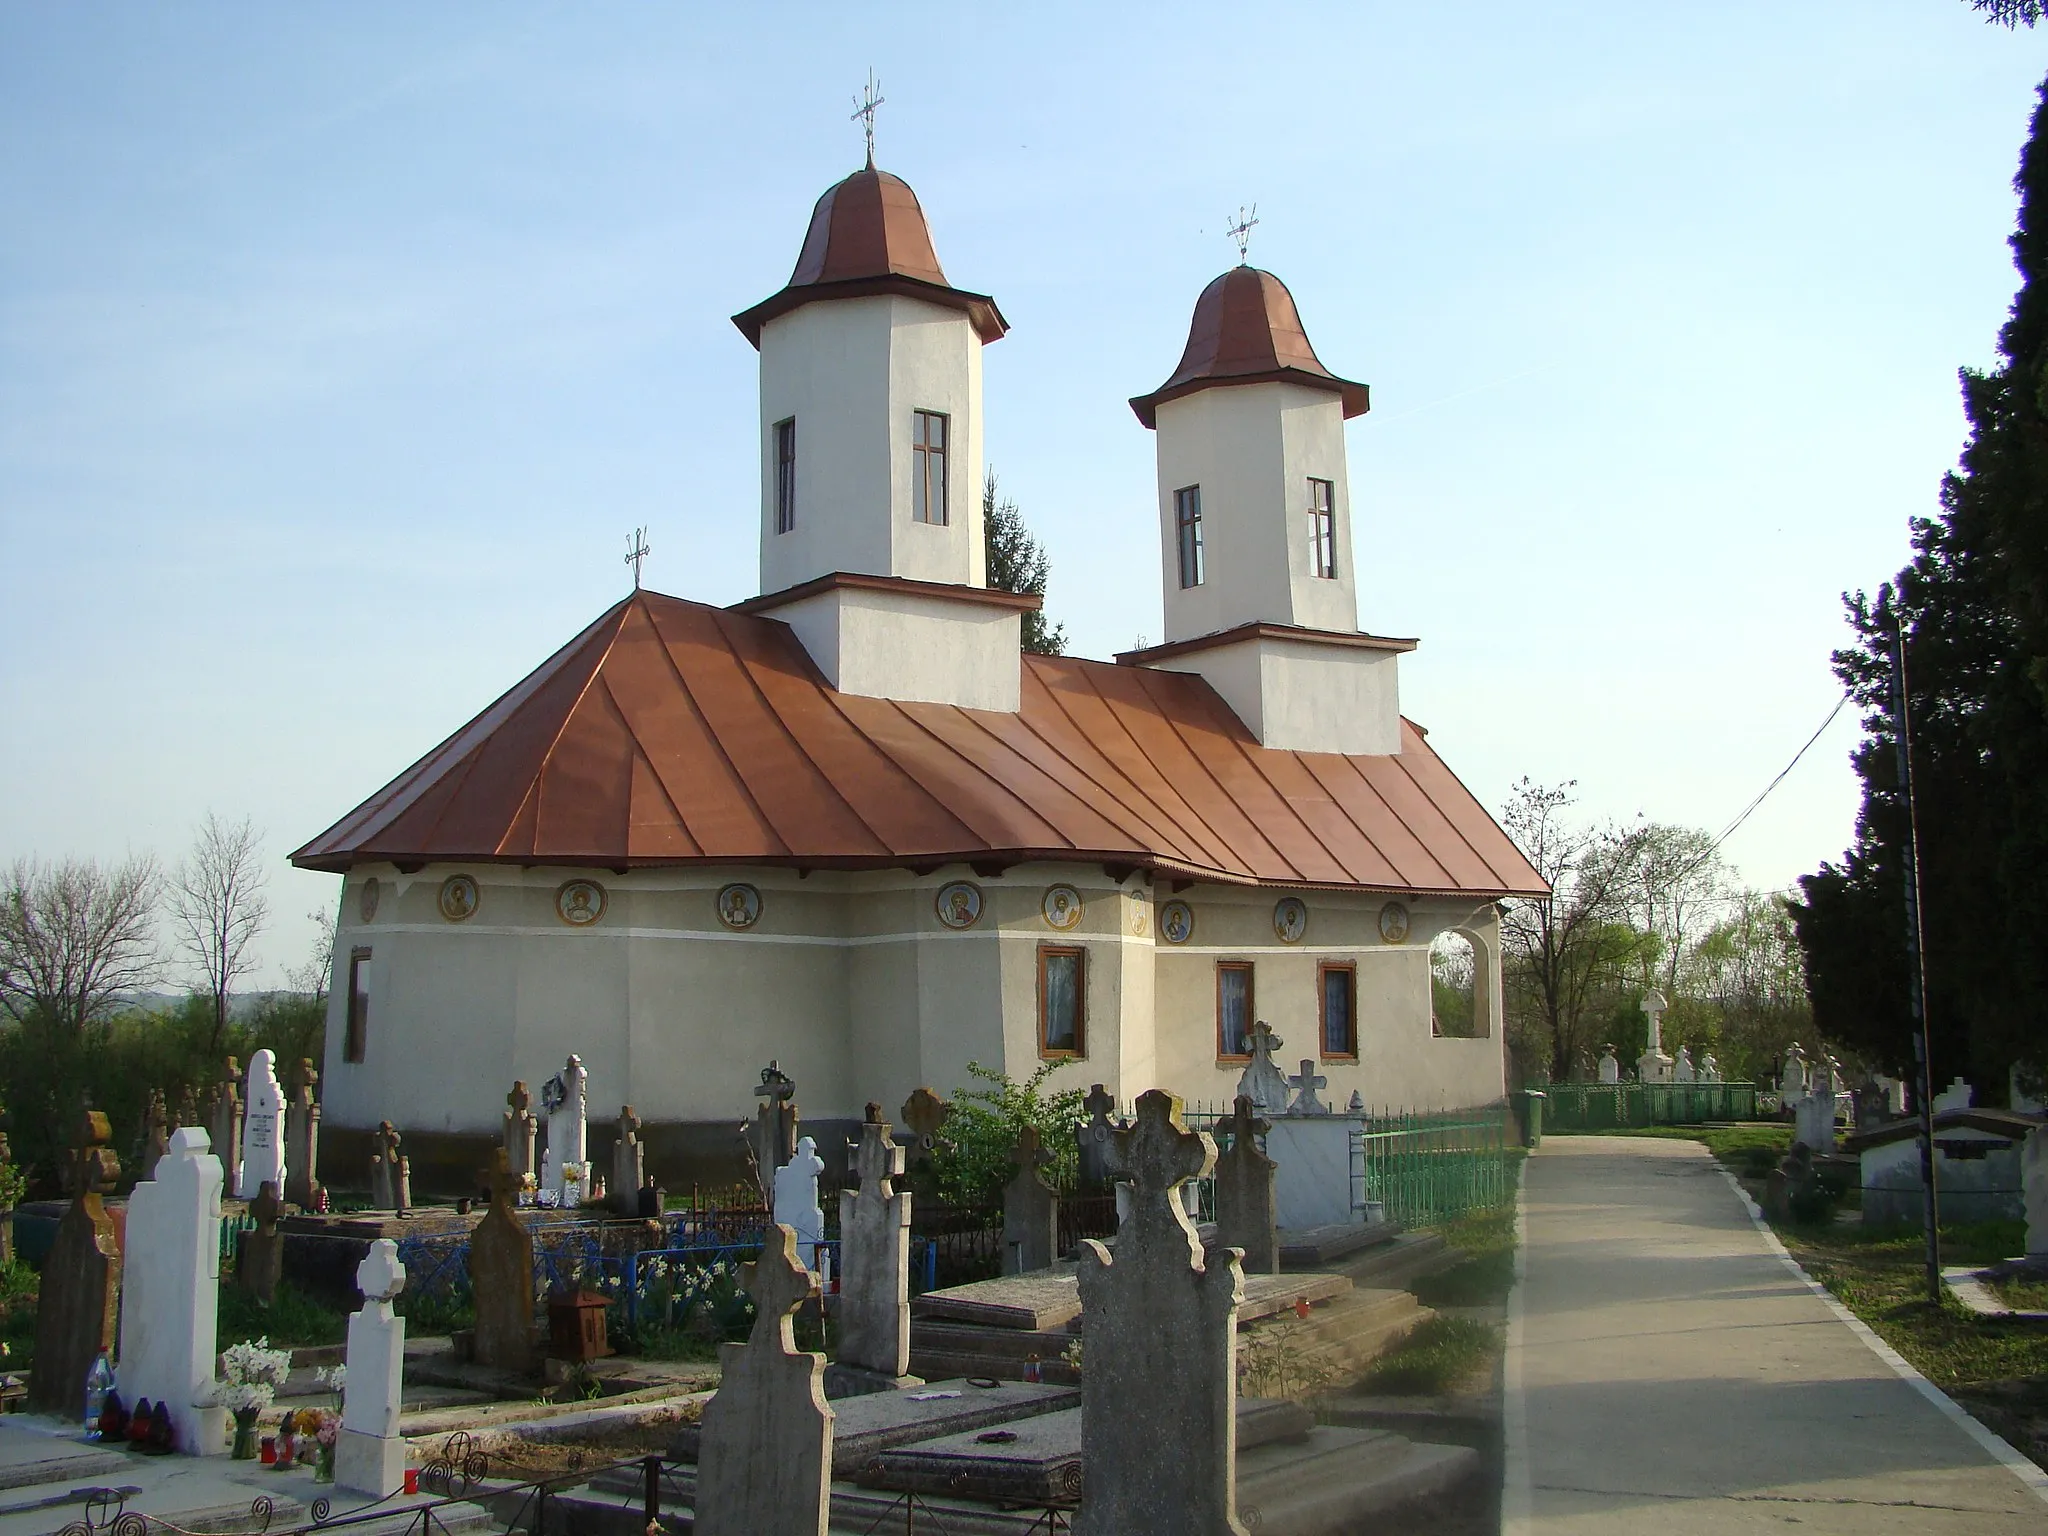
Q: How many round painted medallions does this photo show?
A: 10